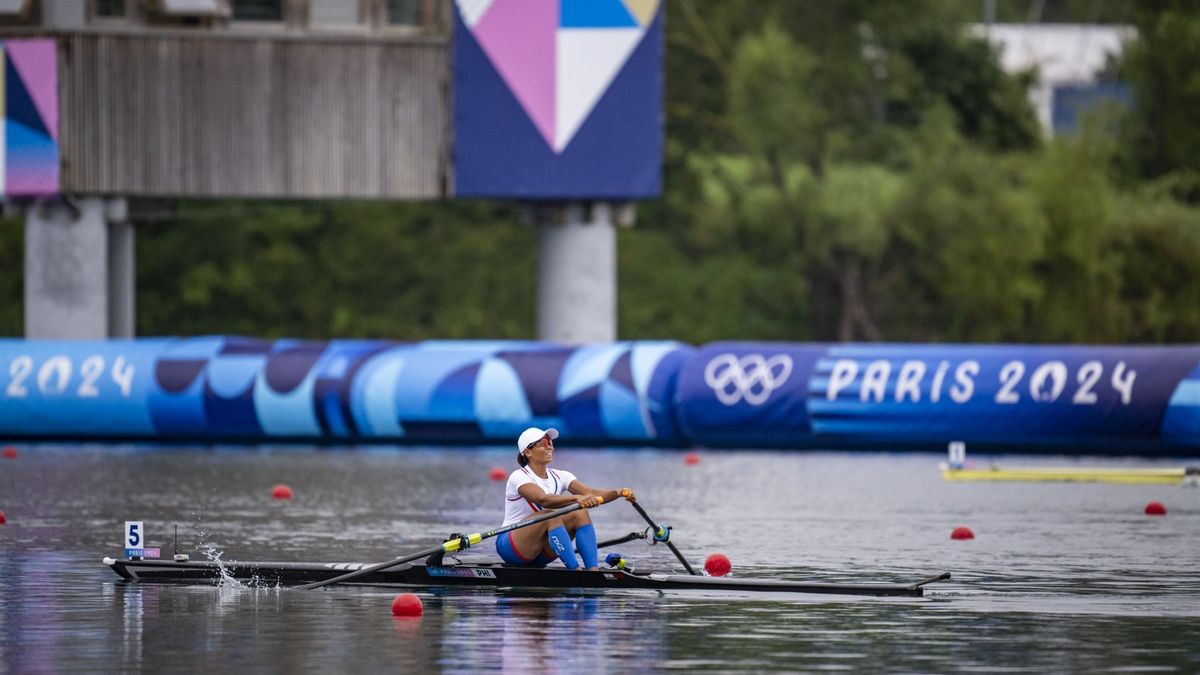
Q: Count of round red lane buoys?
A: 9